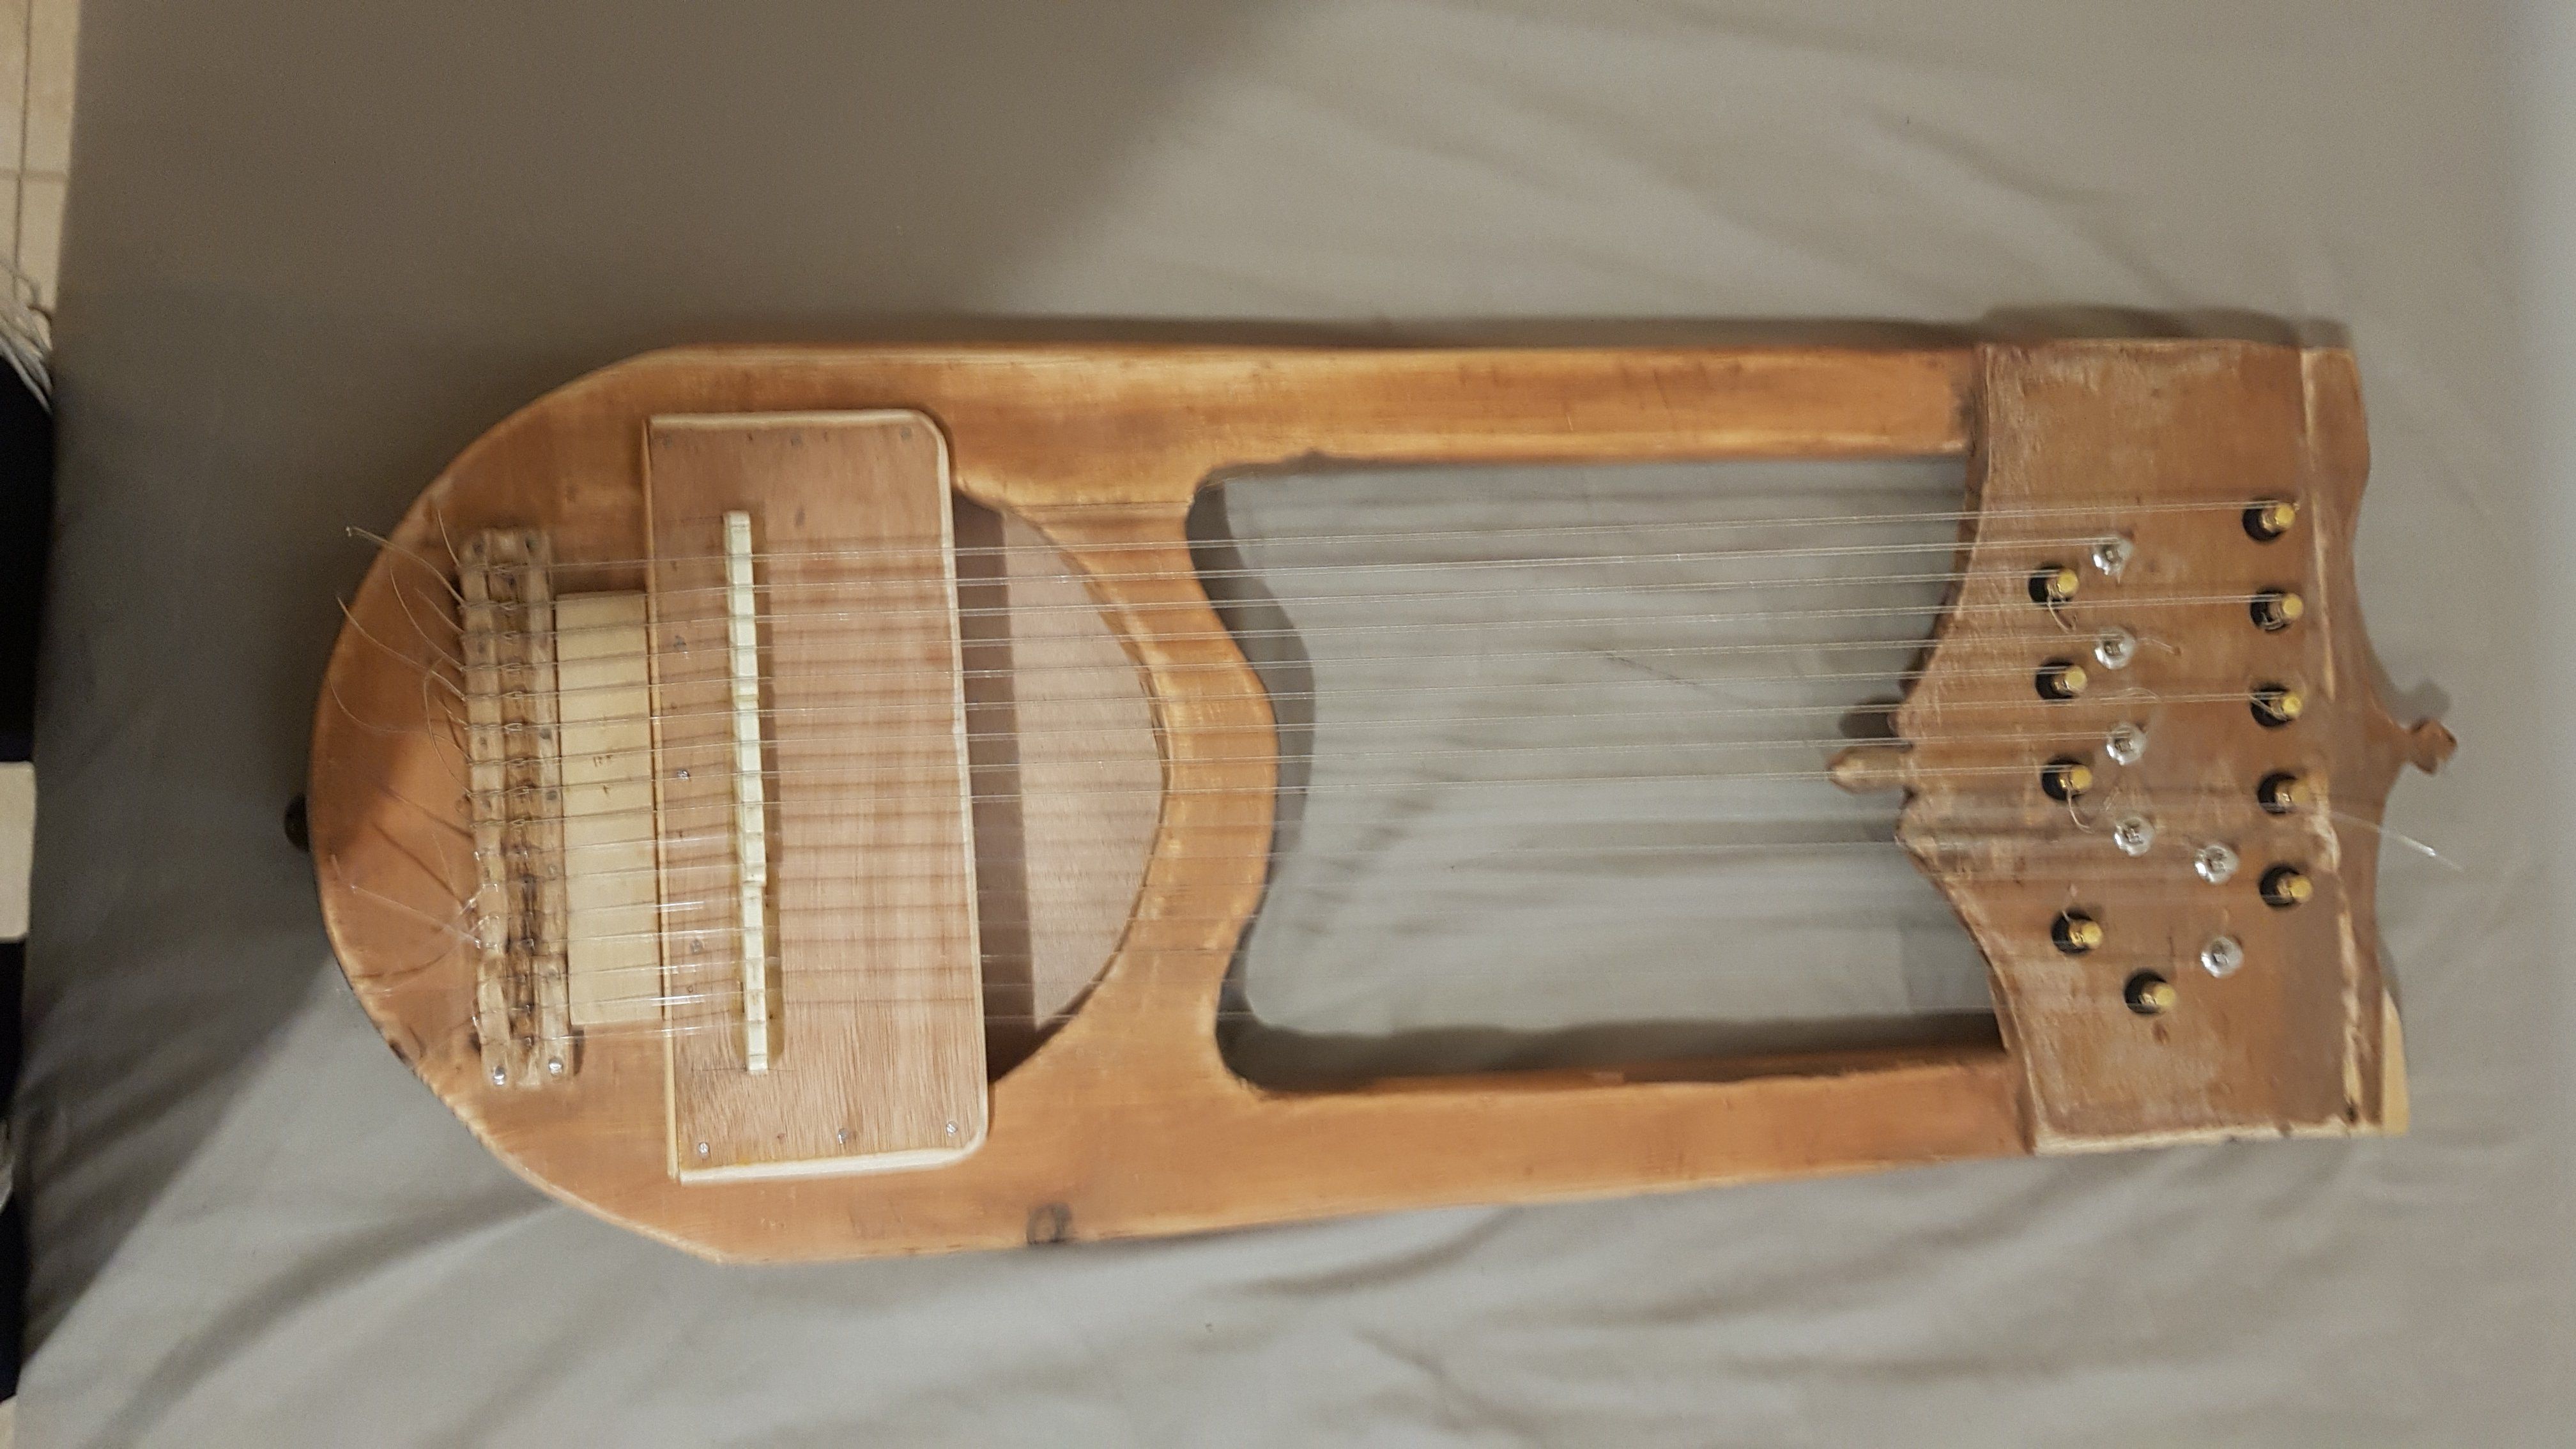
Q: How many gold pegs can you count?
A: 10